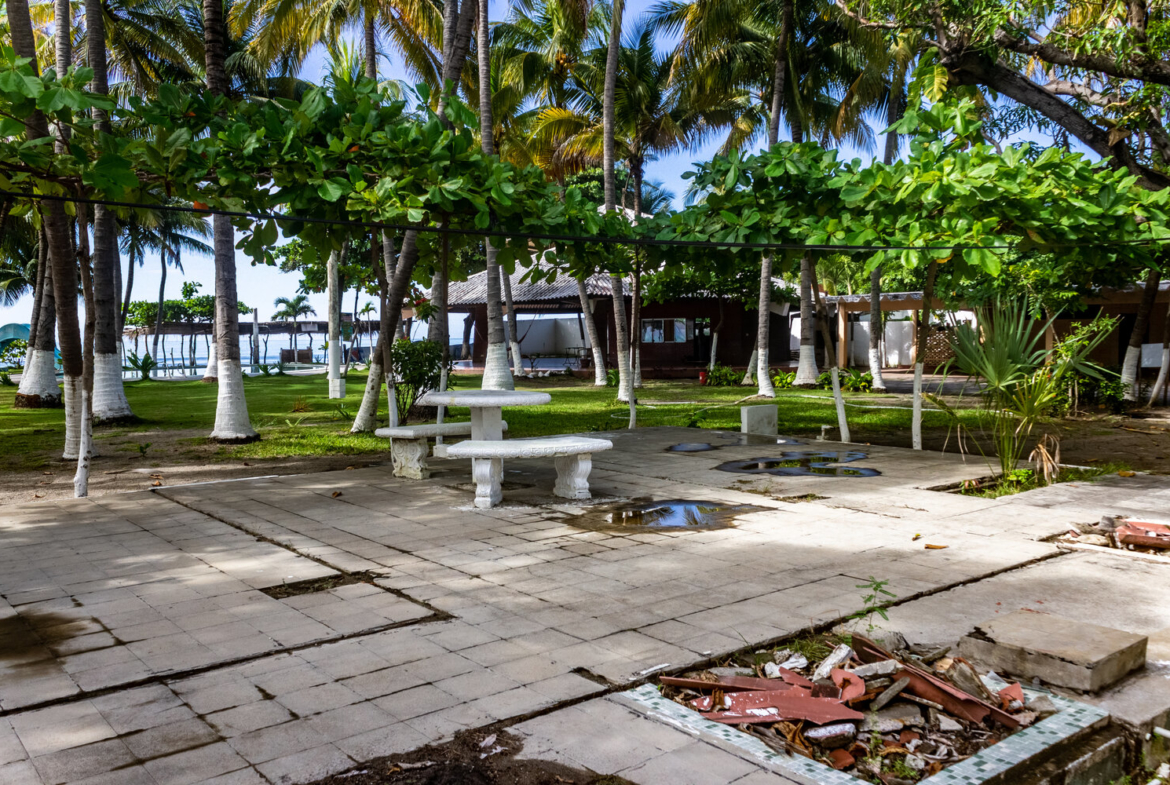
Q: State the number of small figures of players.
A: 0